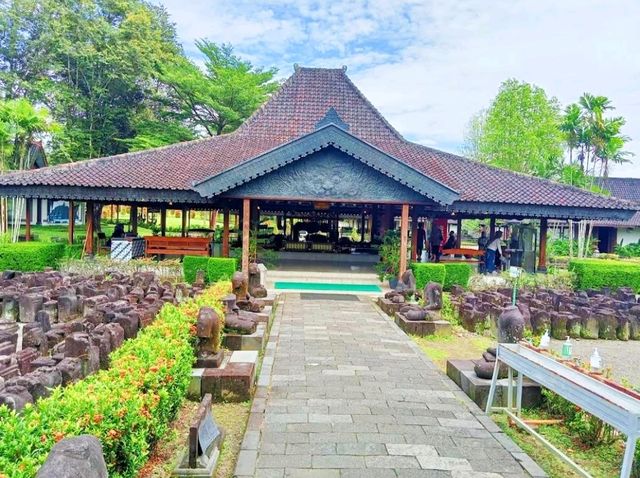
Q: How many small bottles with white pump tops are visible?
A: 3